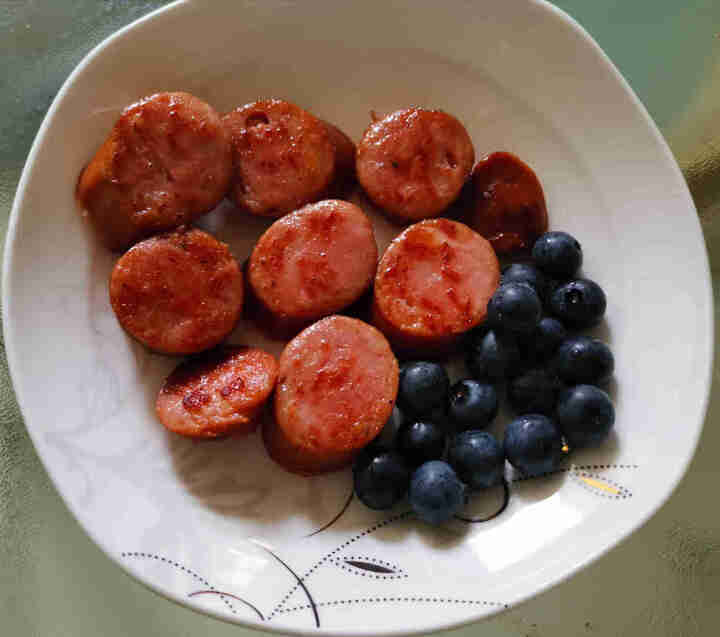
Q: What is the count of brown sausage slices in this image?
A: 9